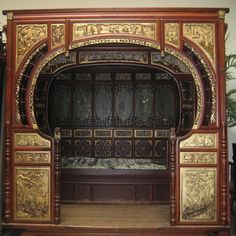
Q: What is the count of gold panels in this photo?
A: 11